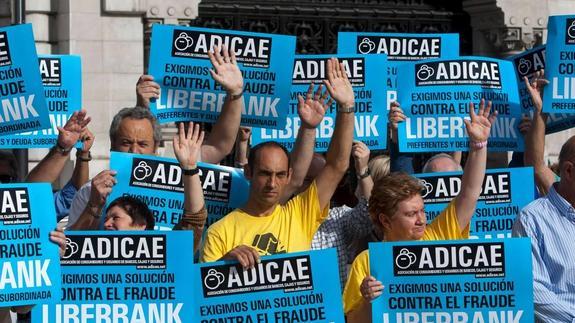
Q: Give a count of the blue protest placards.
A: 14